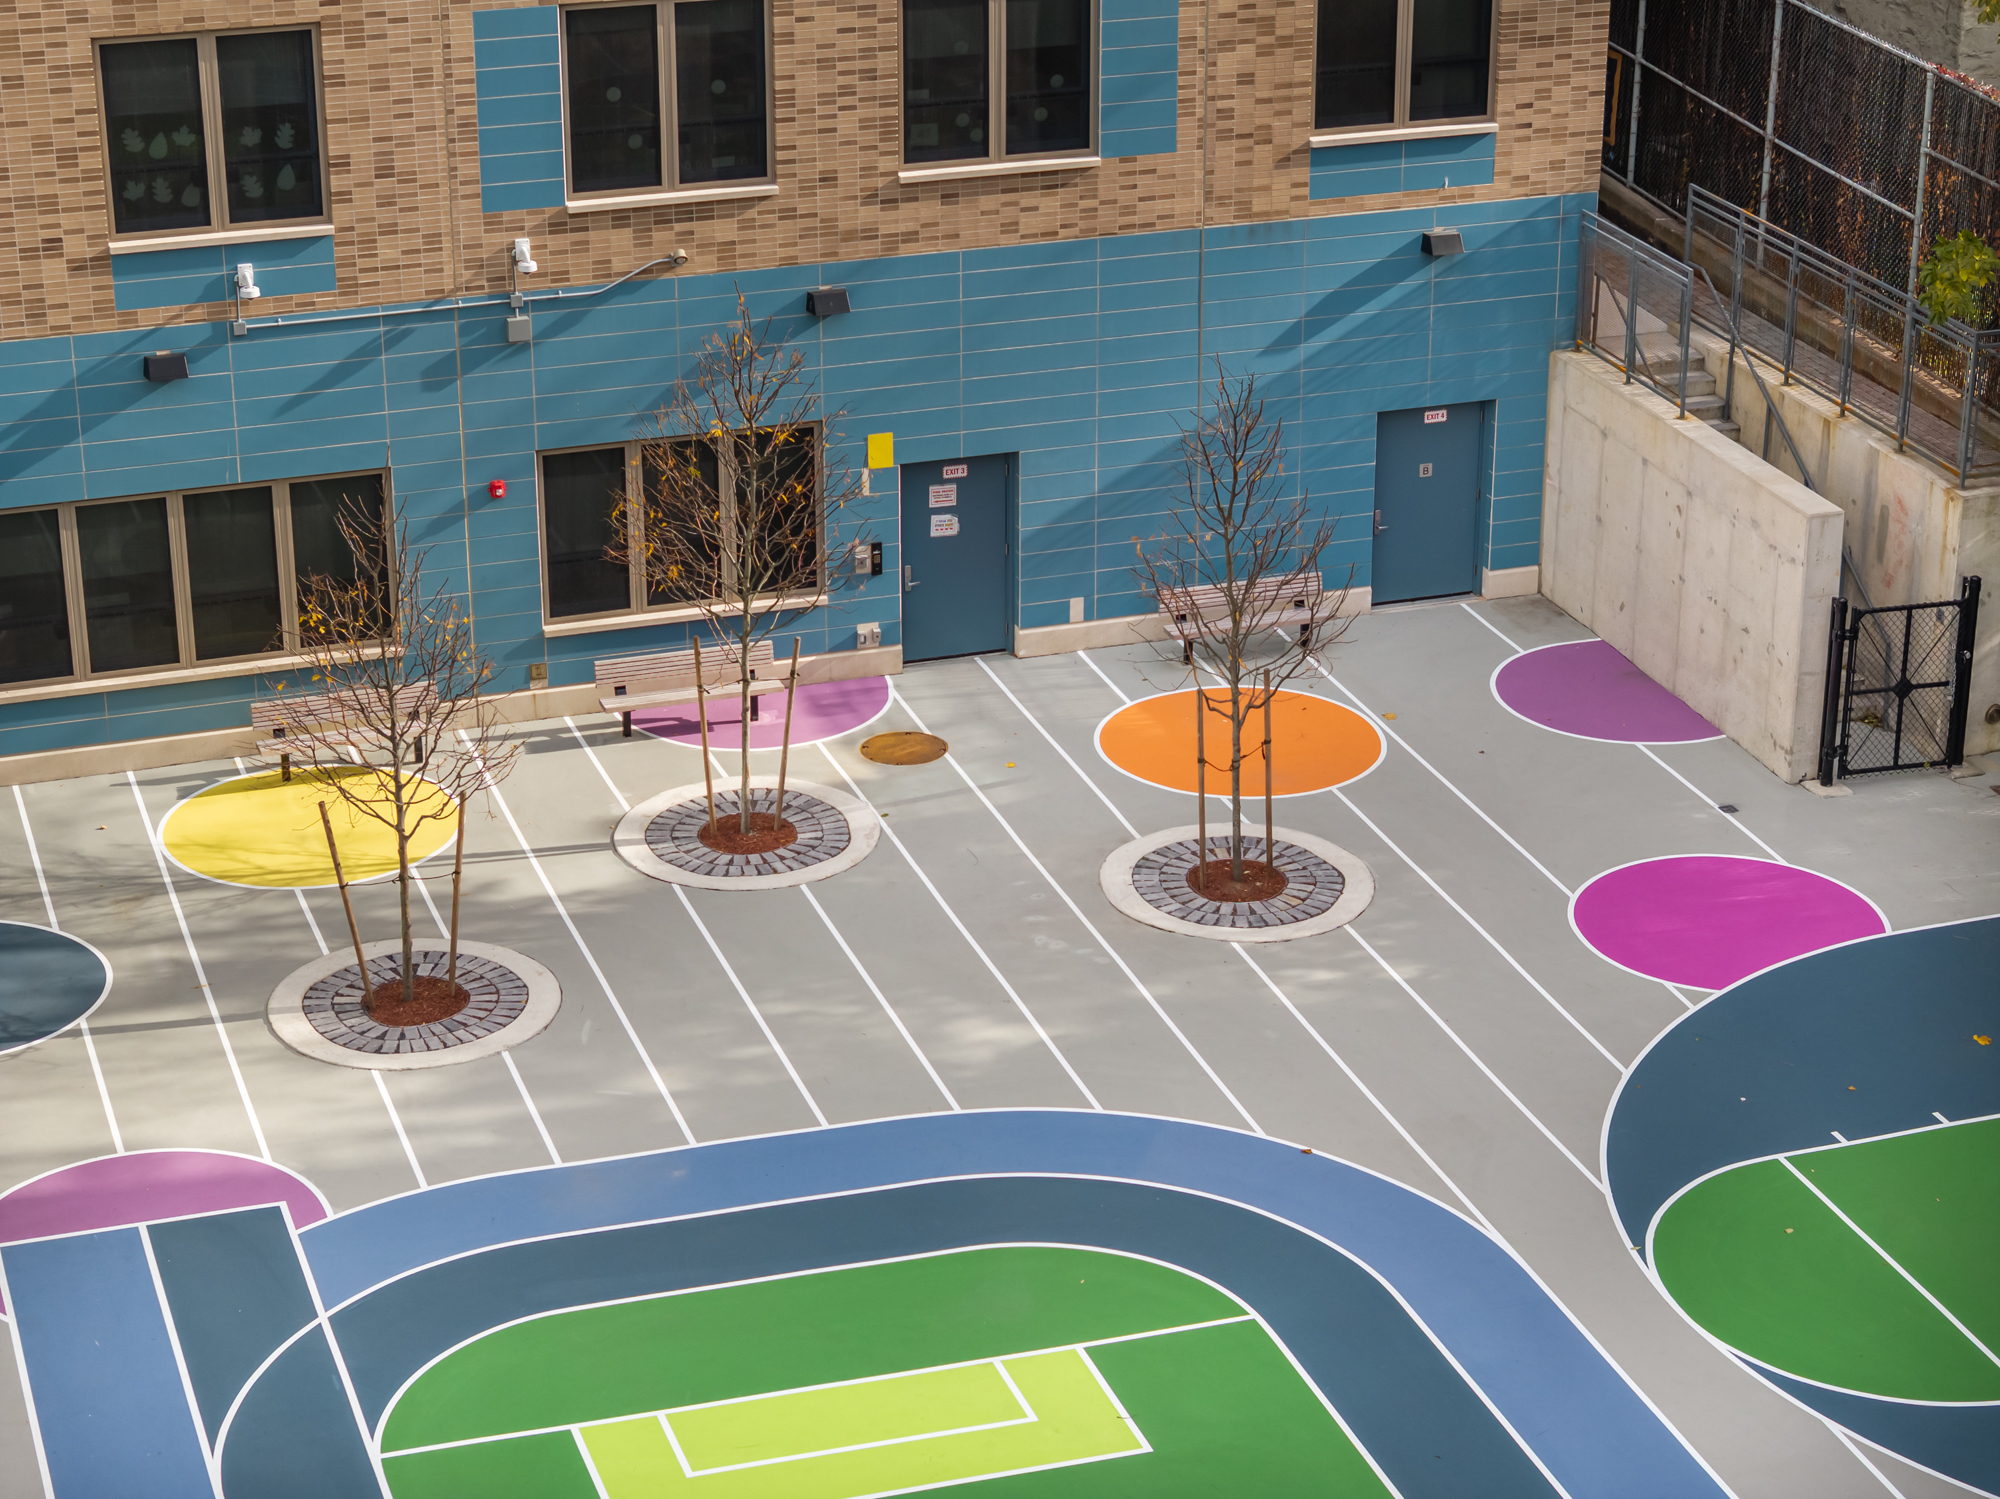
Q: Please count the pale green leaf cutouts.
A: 10